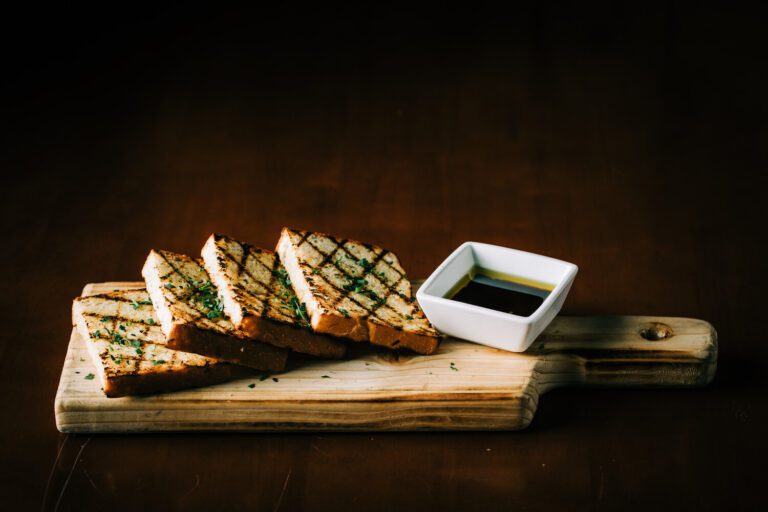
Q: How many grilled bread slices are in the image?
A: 4